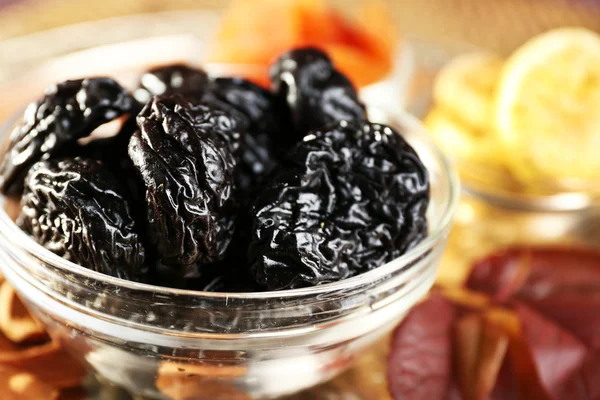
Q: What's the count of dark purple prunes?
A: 7